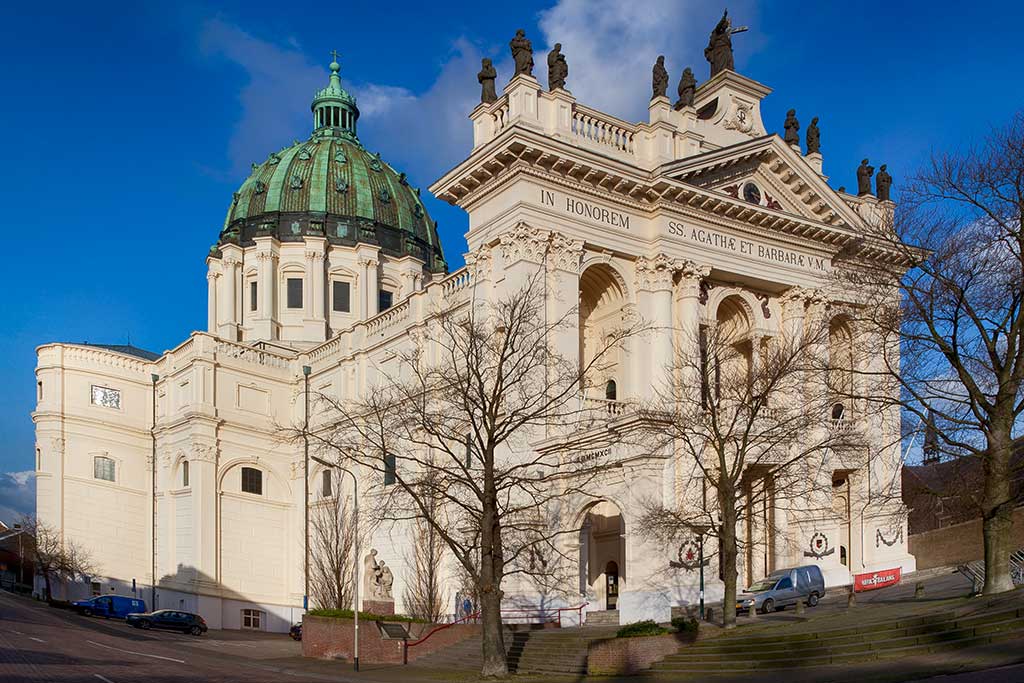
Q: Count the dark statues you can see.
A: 10